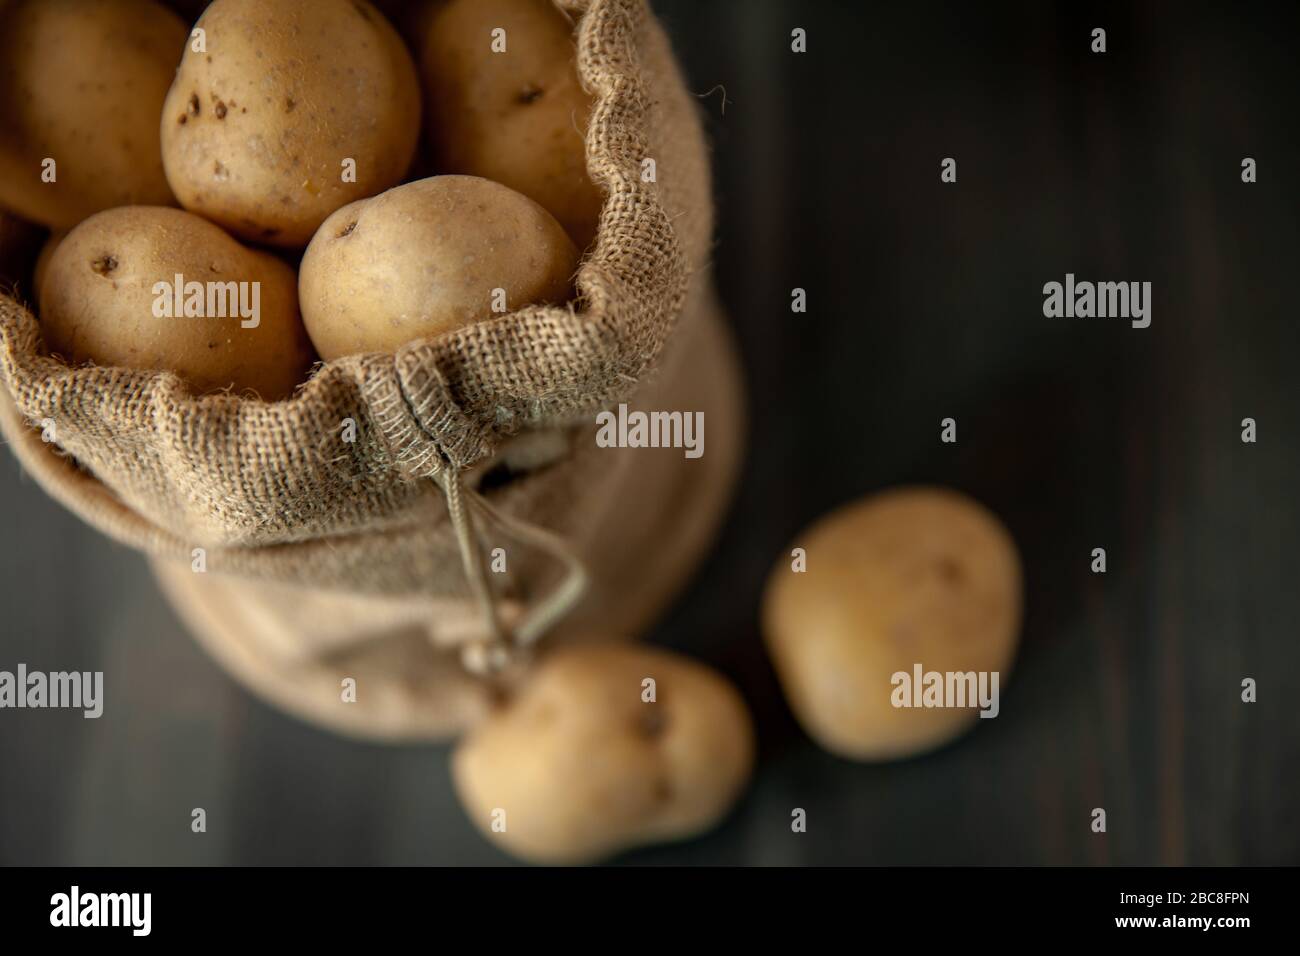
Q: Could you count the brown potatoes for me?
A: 7